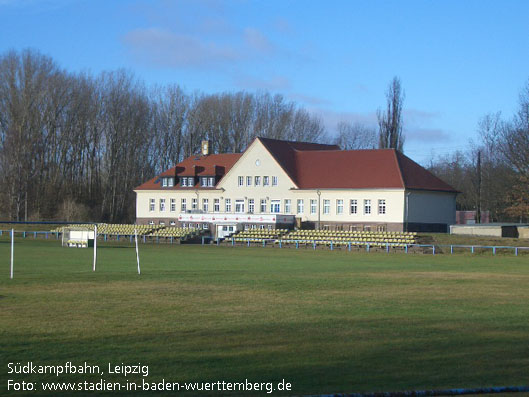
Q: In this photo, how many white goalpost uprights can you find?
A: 3